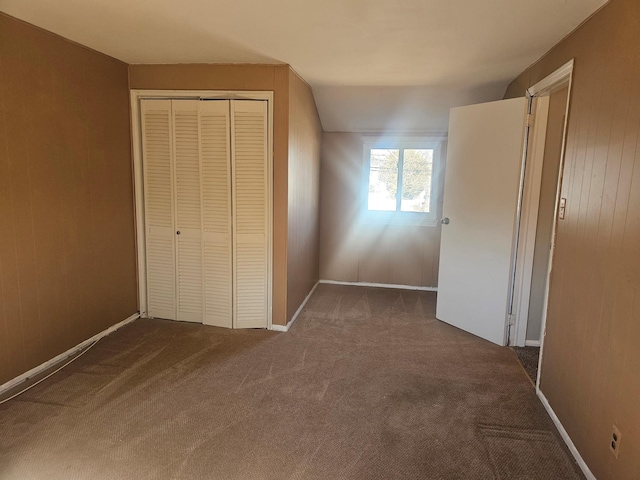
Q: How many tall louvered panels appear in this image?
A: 4